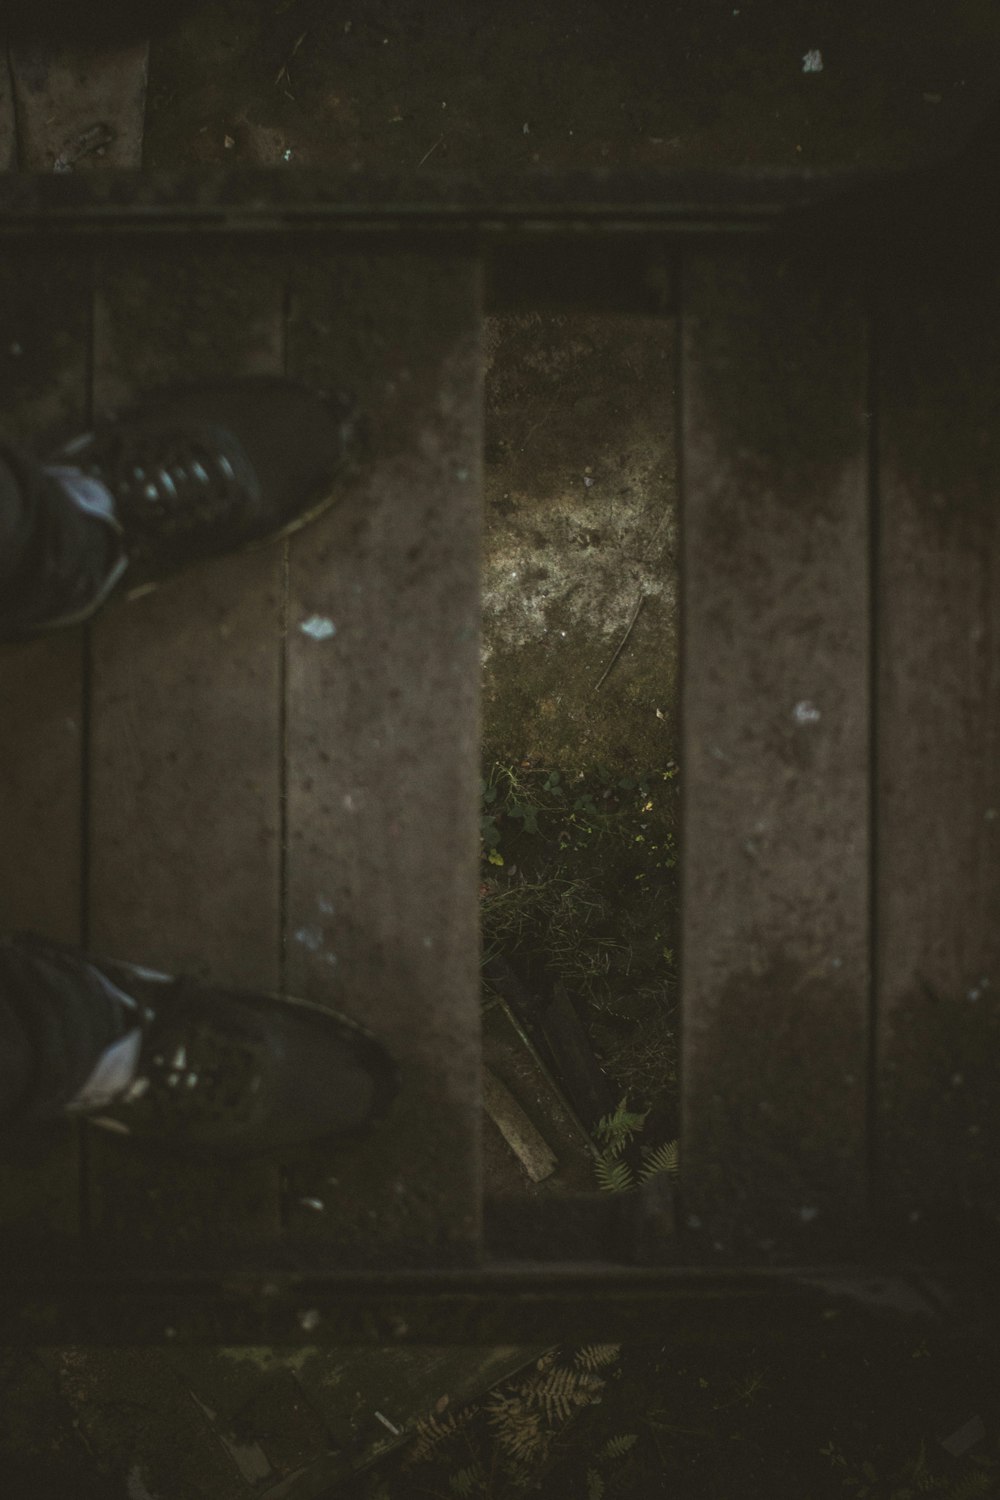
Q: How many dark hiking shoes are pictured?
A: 2